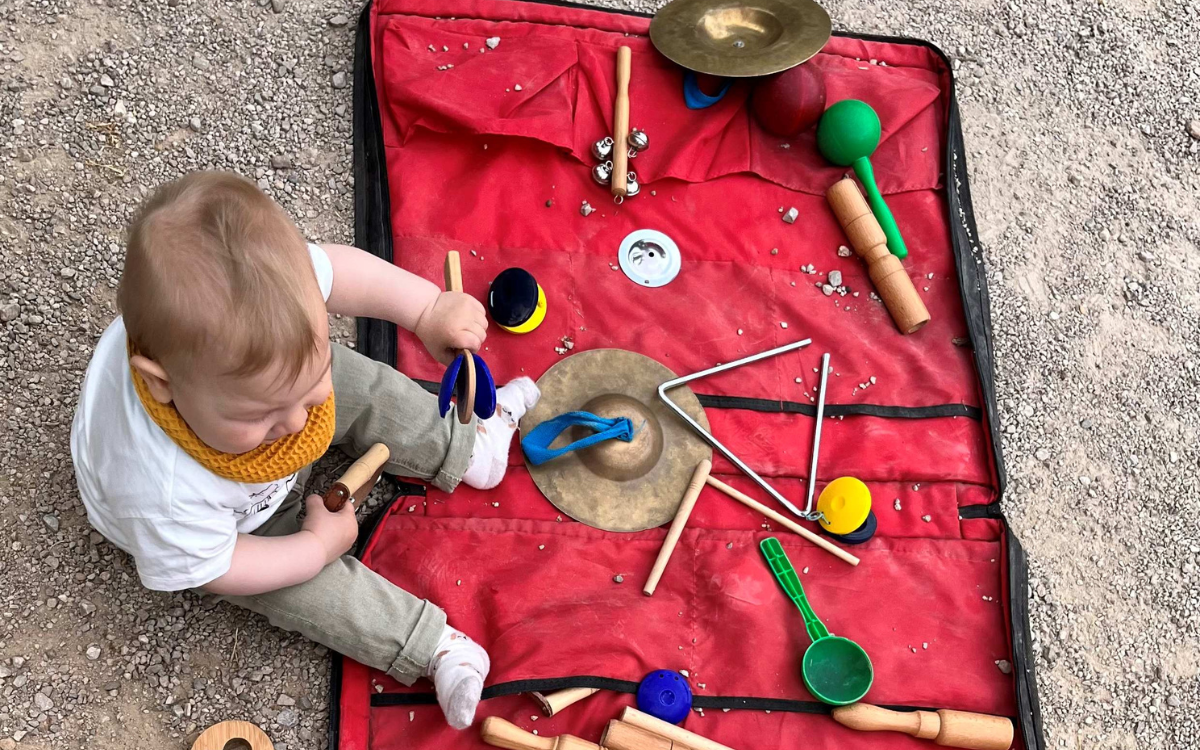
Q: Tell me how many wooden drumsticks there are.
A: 2